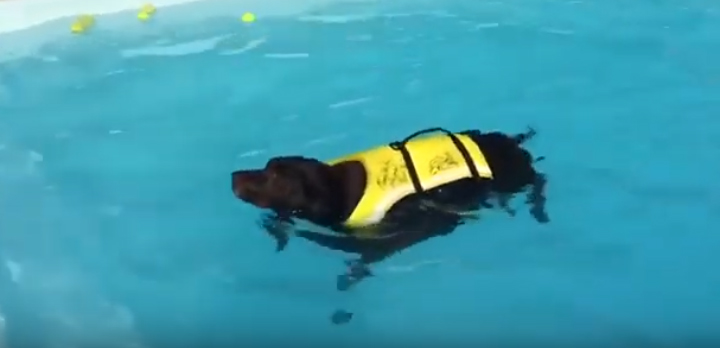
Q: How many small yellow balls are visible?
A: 3